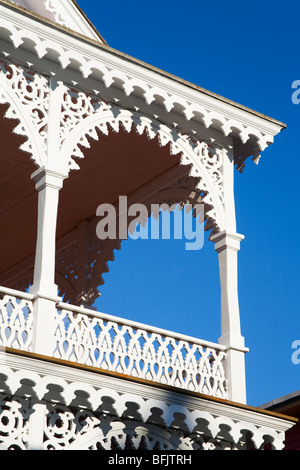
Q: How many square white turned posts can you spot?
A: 2